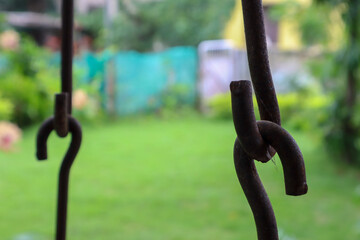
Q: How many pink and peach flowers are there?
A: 3